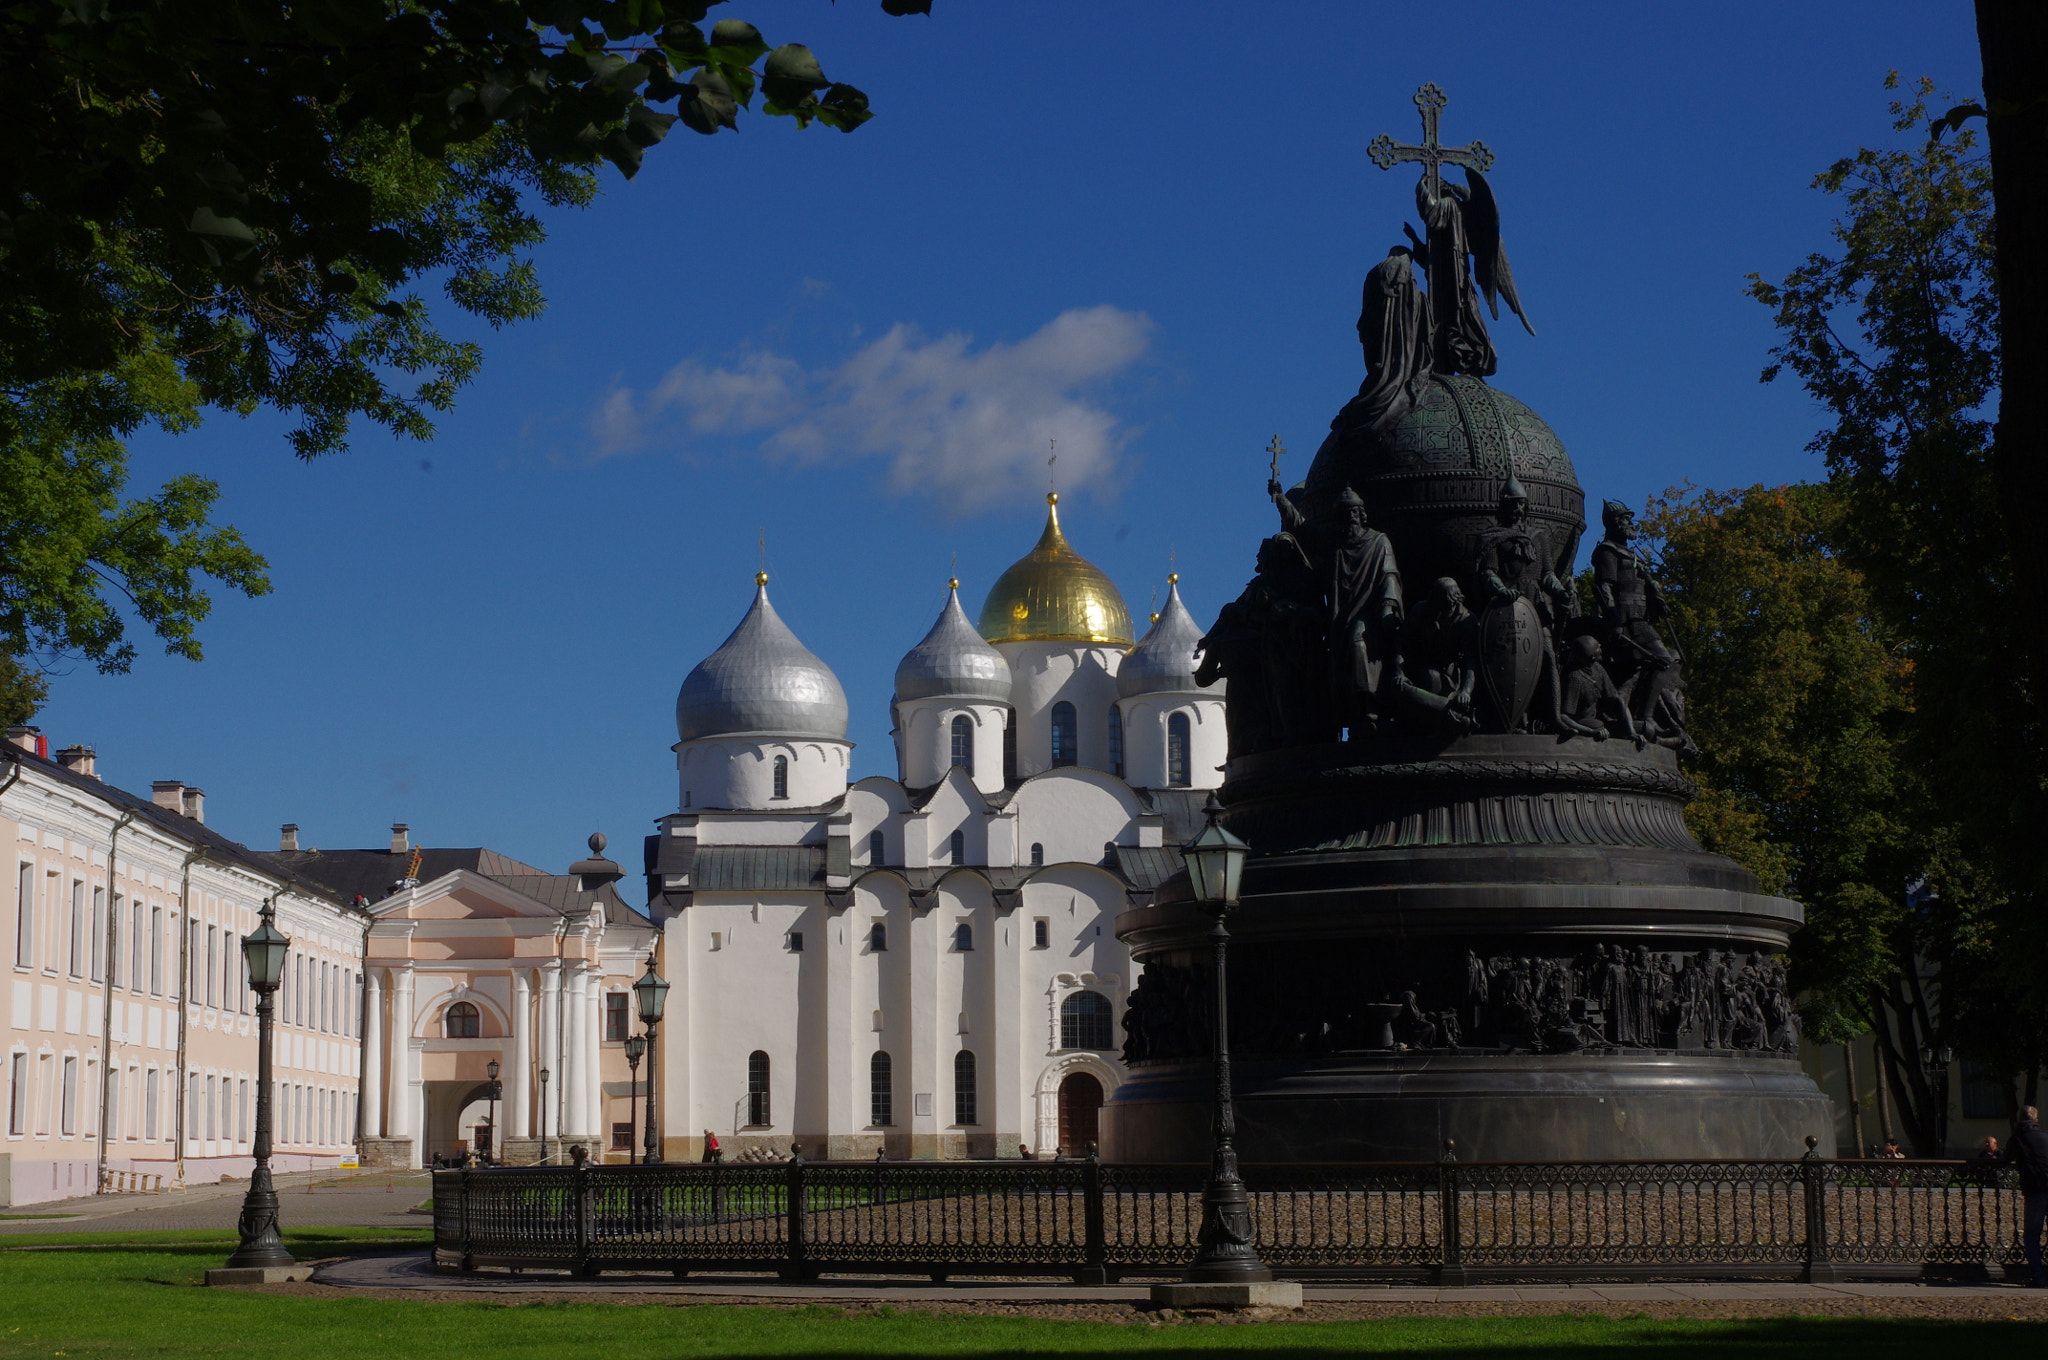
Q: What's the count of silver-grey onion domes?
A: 3